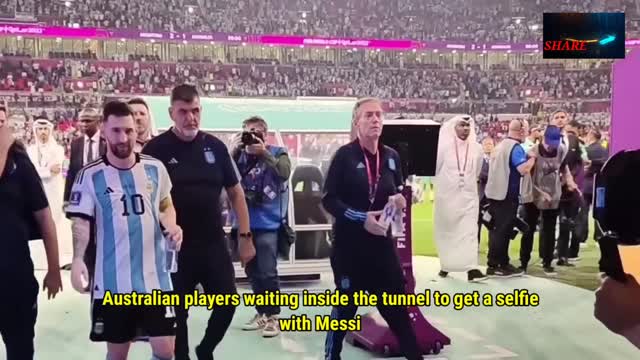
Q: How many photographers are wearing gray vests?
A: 2